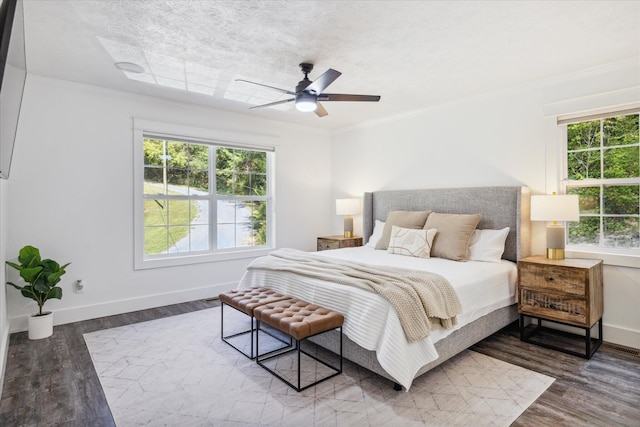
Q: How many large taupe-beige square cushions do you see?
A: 2